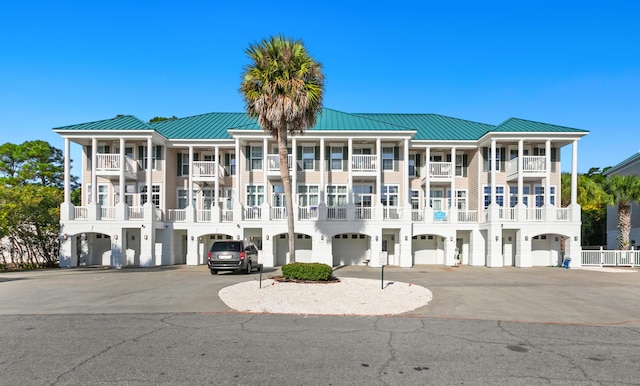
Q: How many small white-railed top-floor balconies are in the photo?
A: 6